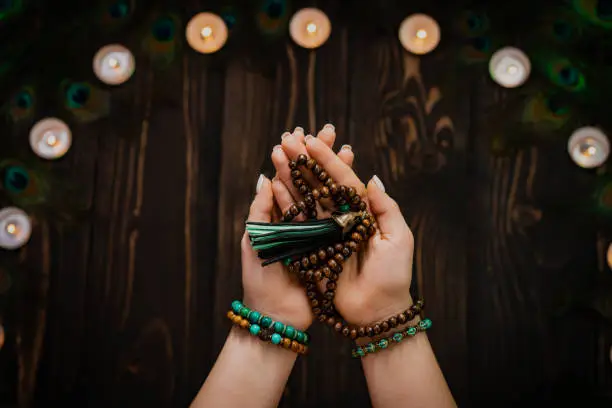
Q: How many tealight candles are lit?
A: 8